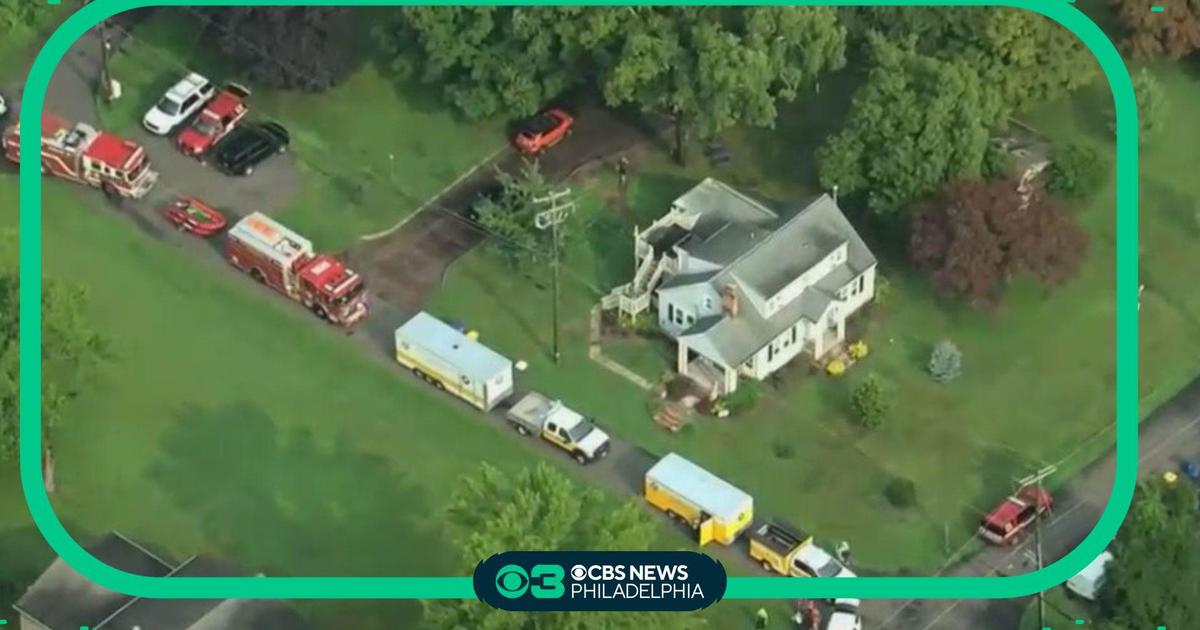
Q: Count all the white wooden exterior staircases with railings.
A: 1